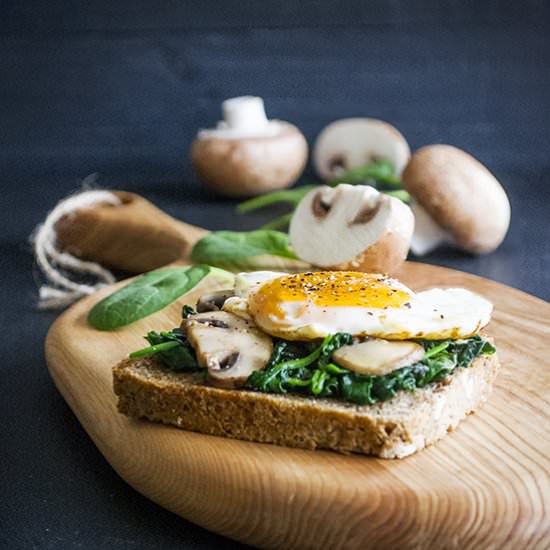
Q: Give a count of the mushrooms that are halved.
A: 2